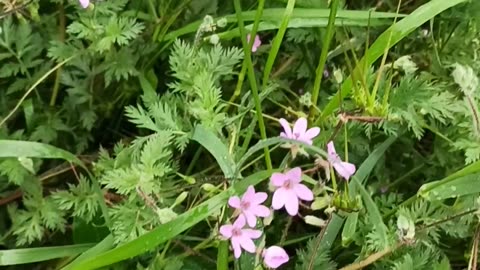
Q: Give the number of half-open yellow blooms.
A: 0